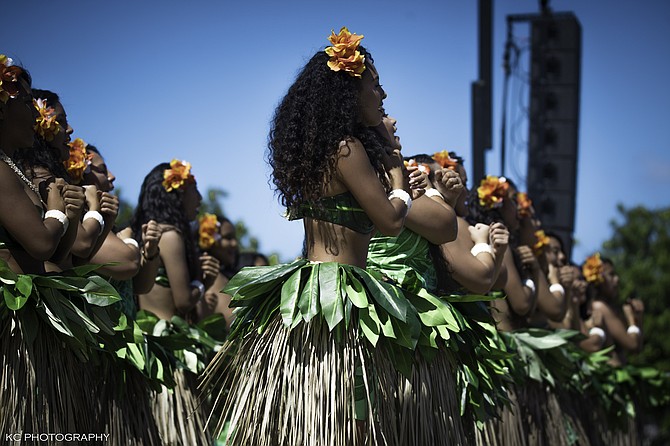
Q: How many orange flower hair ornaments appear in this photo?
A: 12